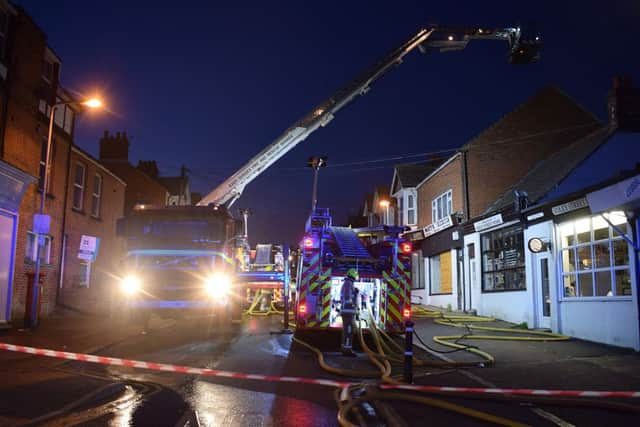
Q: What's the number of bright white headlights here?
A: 2